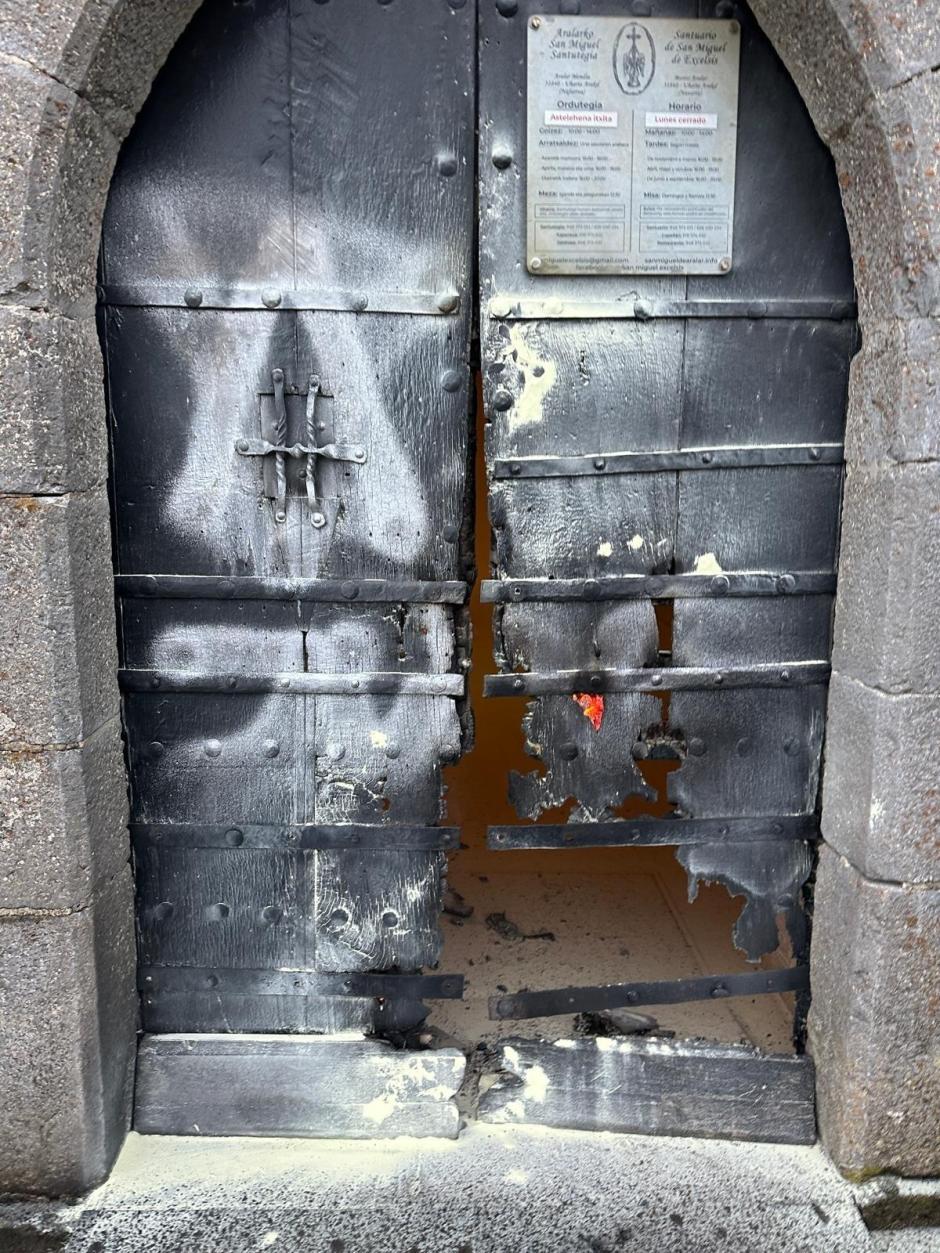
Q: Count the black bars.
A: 11